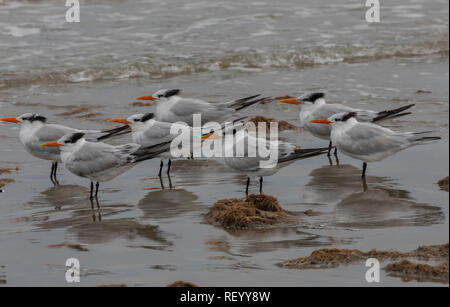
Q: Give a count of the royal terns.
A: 7